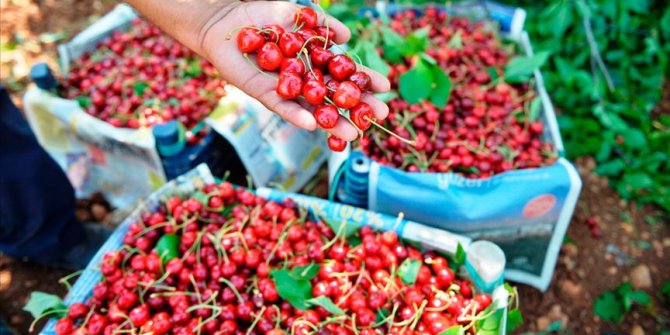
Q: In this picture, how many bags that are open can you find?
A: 3